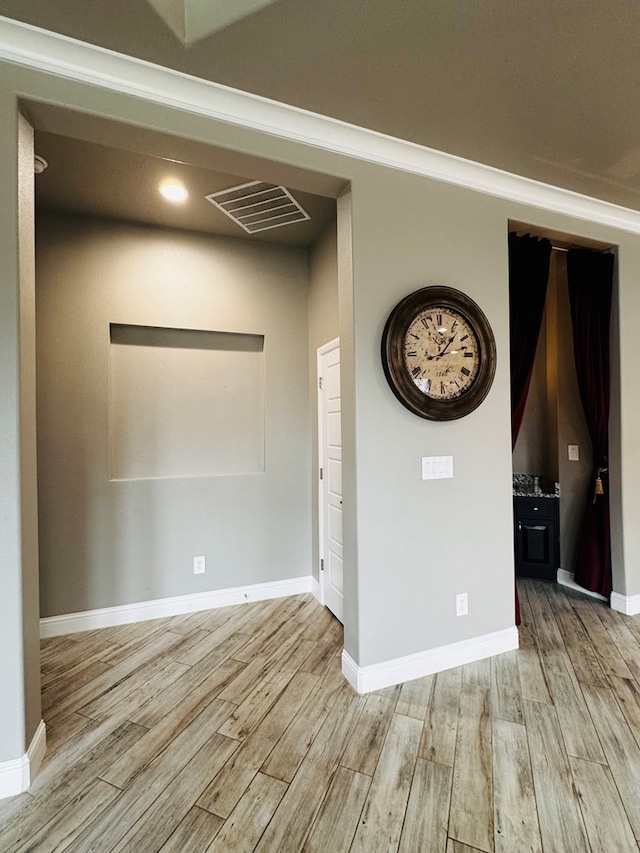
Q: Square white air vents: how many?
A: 1